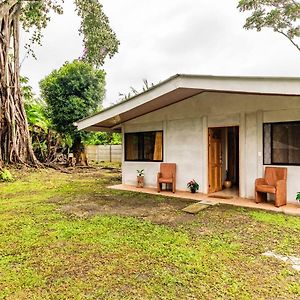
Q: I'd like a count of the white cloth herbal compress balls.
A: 0